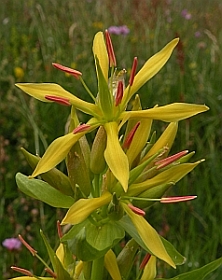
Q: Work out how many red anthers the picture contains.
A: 15